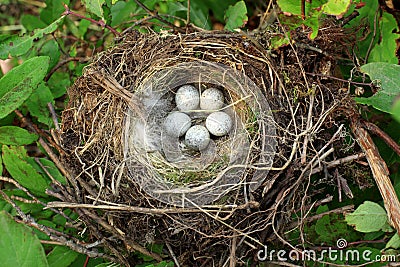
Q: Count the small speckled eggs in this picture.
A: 5